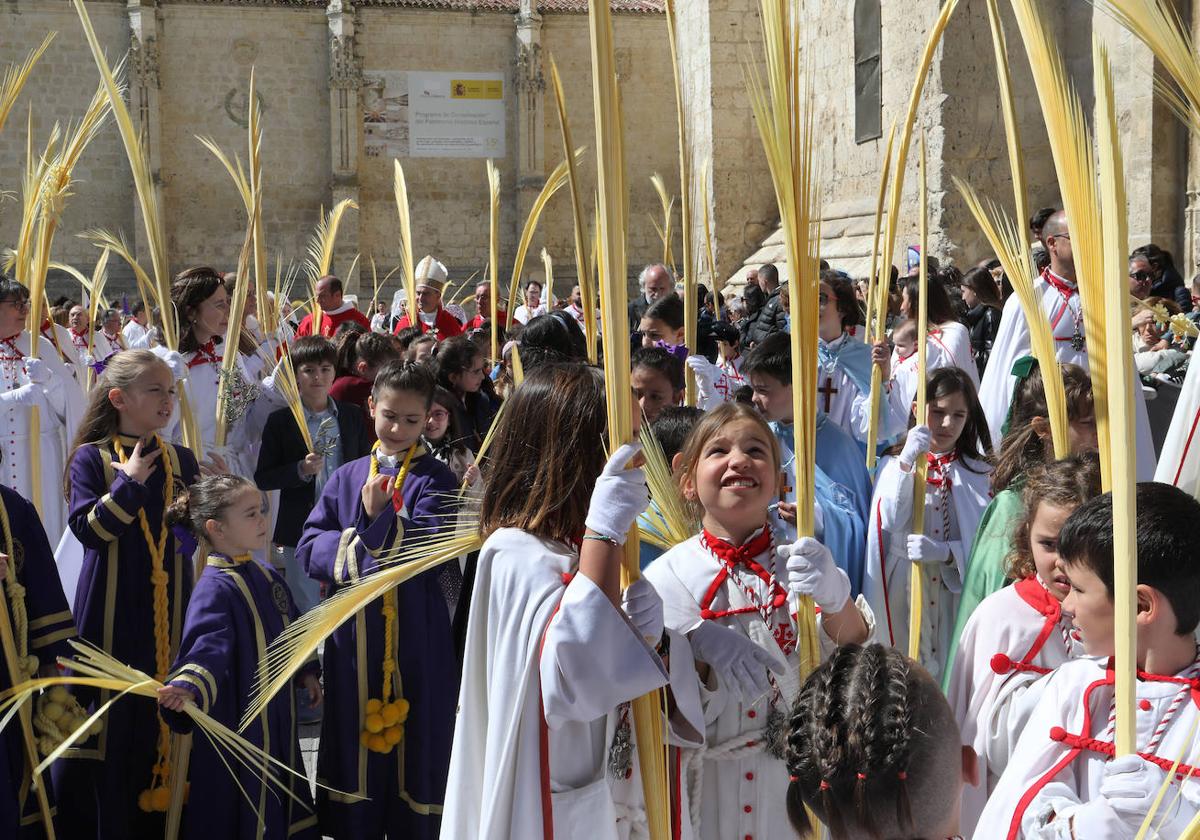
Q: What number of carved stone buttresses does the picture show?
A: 3